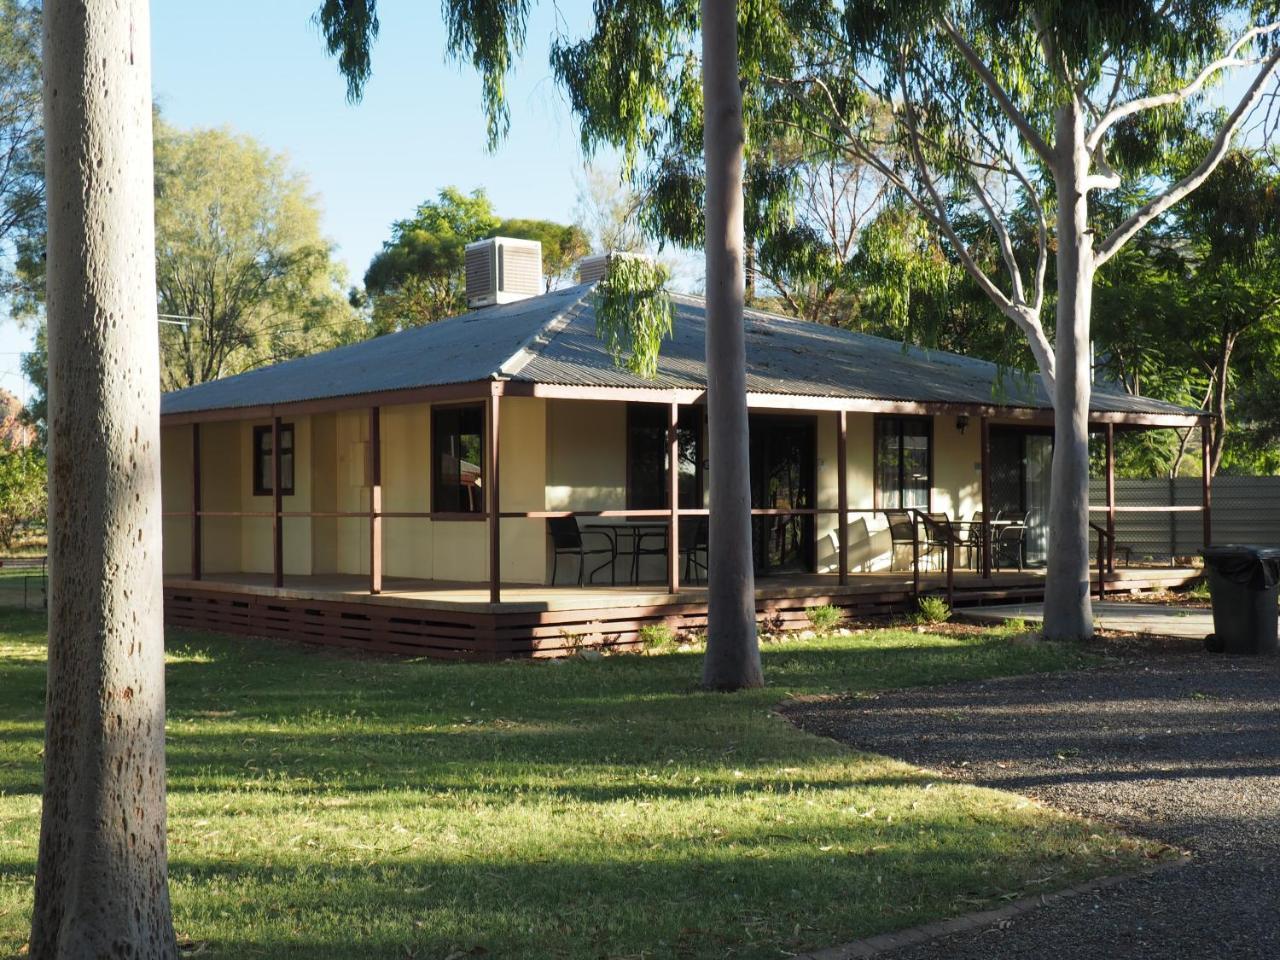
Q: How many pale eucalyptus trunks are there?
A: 3